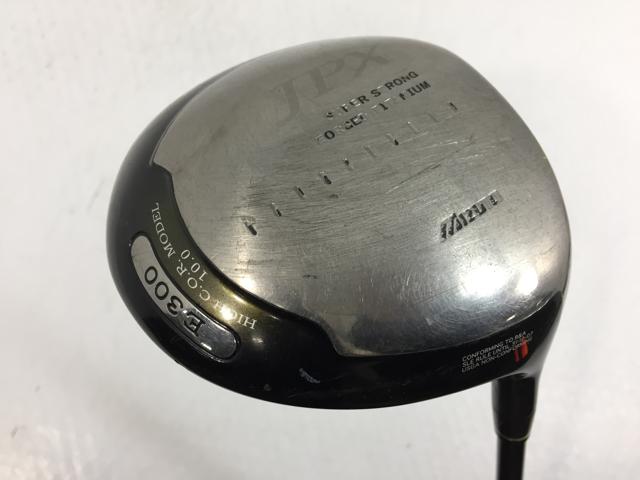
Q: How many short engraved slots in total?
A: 10